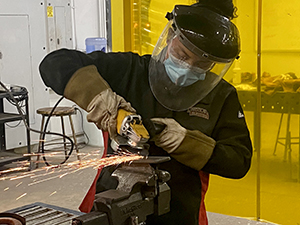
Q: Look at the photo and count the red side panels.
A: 2